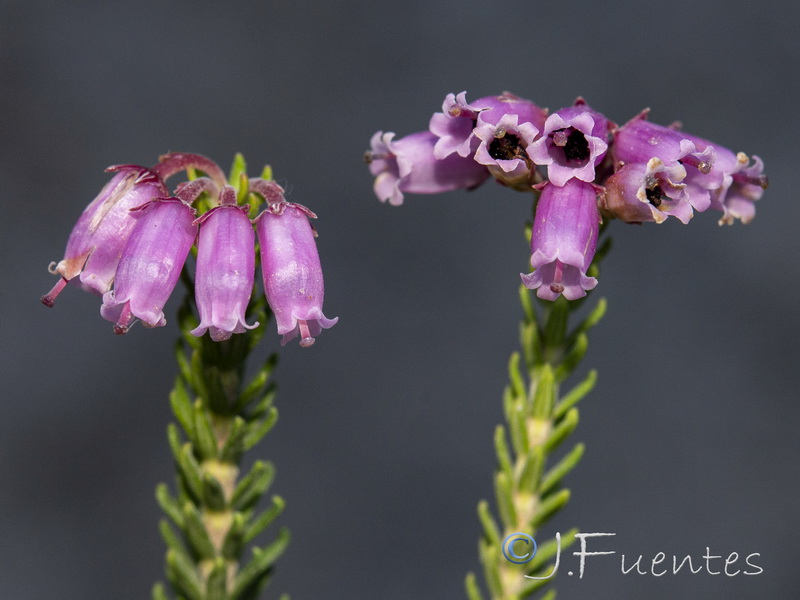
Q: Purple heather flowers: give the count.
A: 12